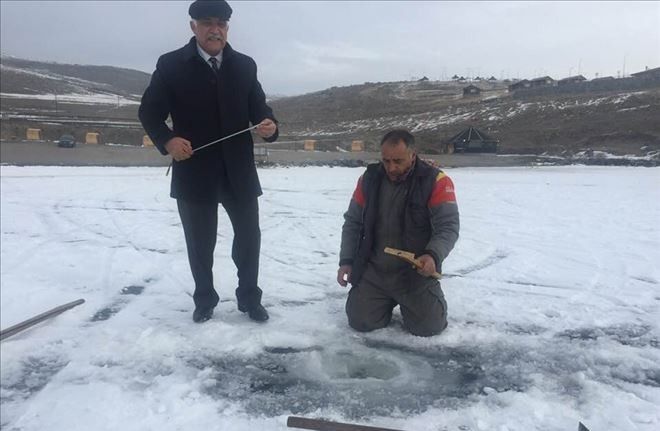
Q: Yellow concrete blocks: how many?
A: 5